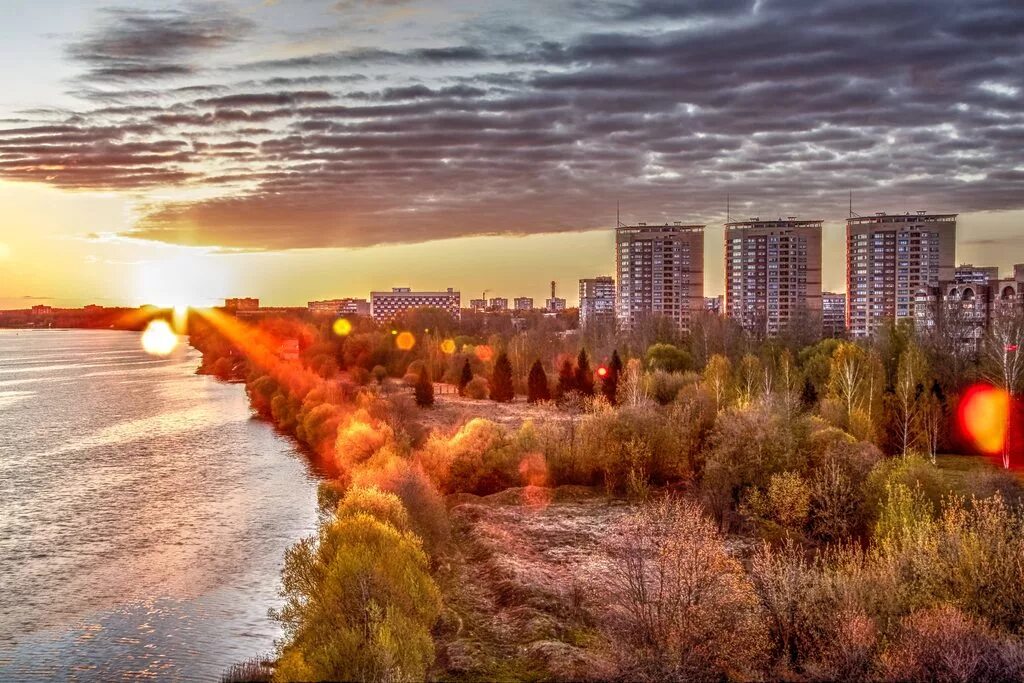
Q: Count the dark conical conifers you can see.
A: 7